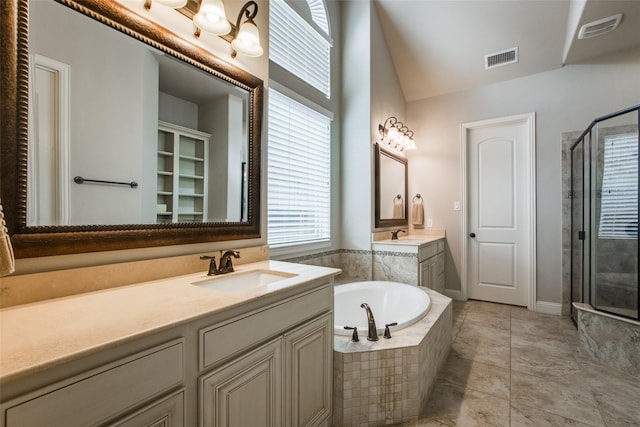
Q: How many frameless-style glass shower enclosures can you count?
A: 1